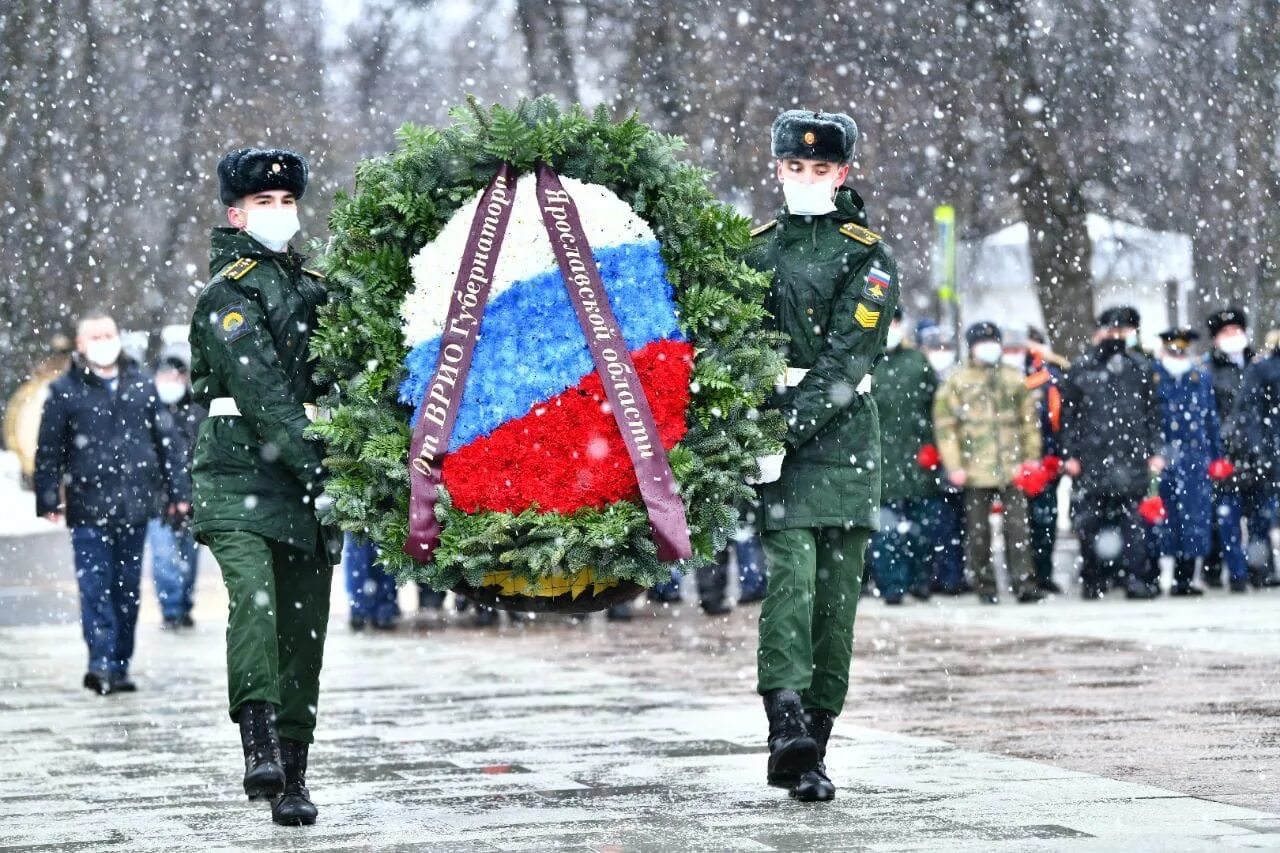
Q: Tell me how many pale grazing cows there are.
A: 0